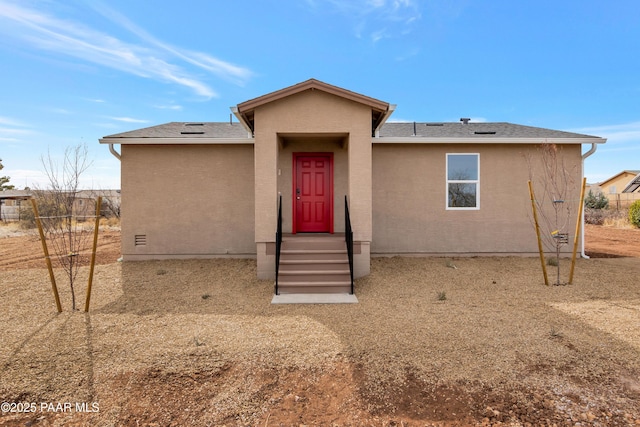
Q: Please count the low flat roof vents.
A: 4